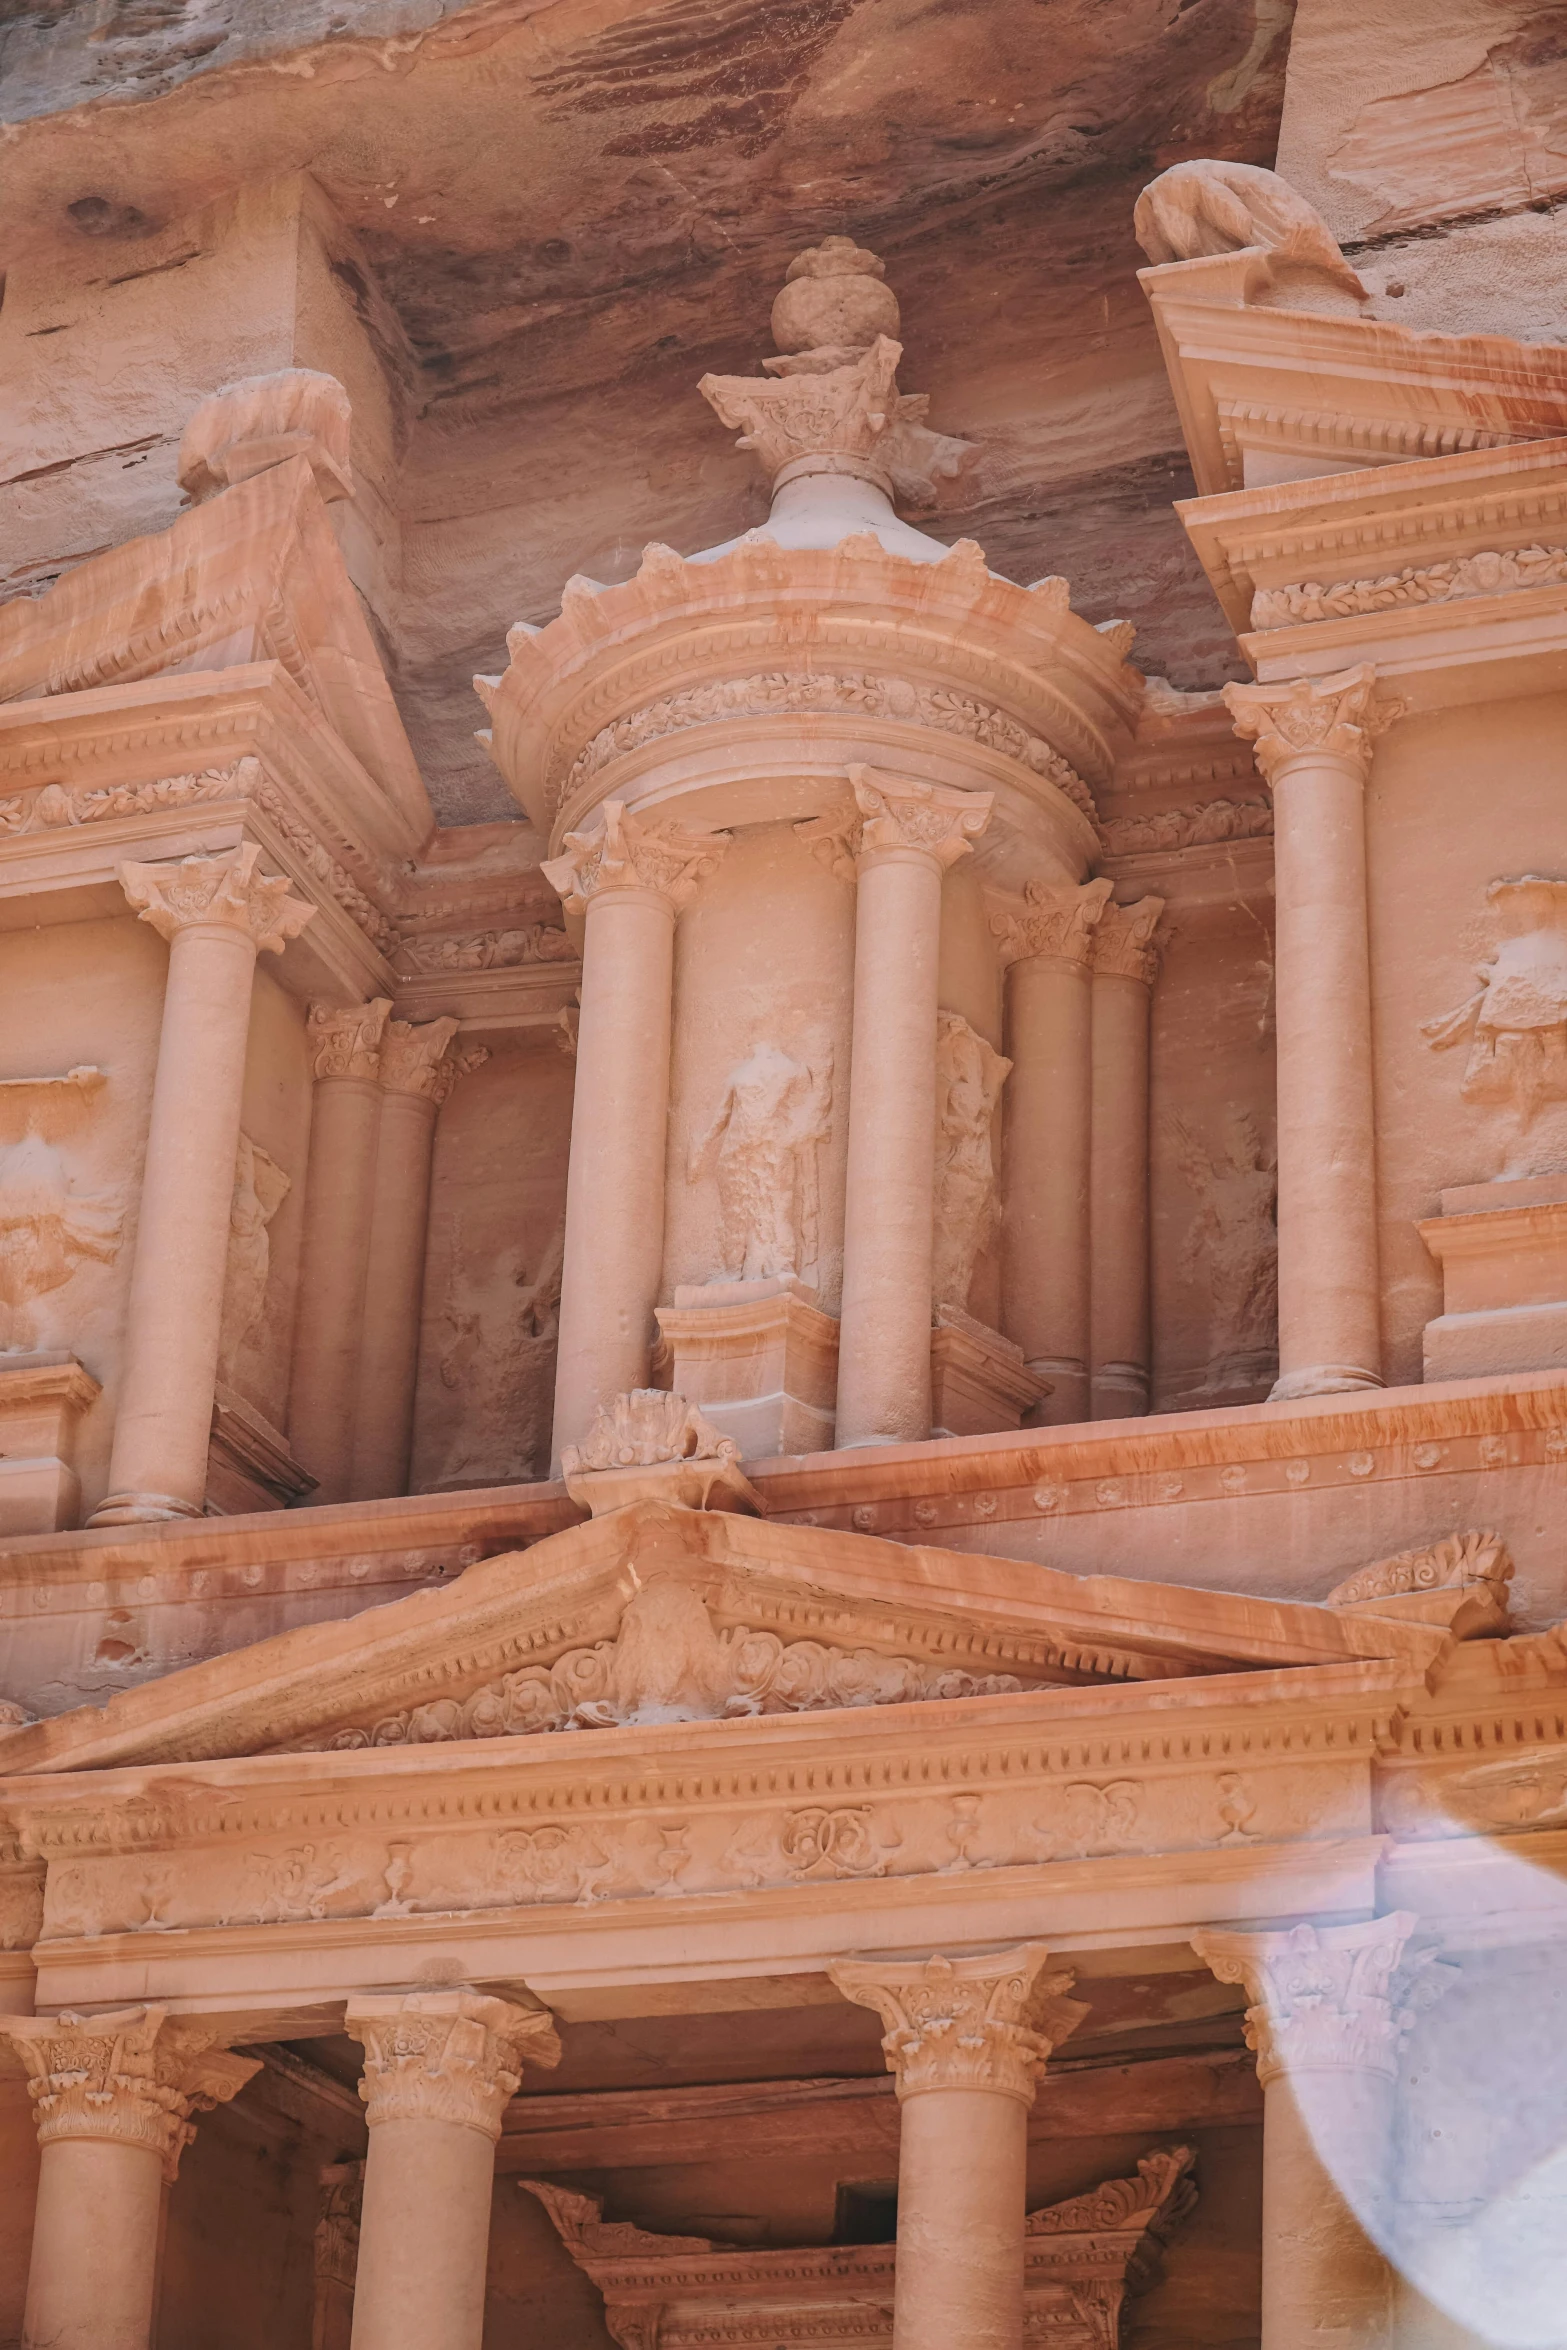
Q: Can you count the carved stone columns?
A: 12